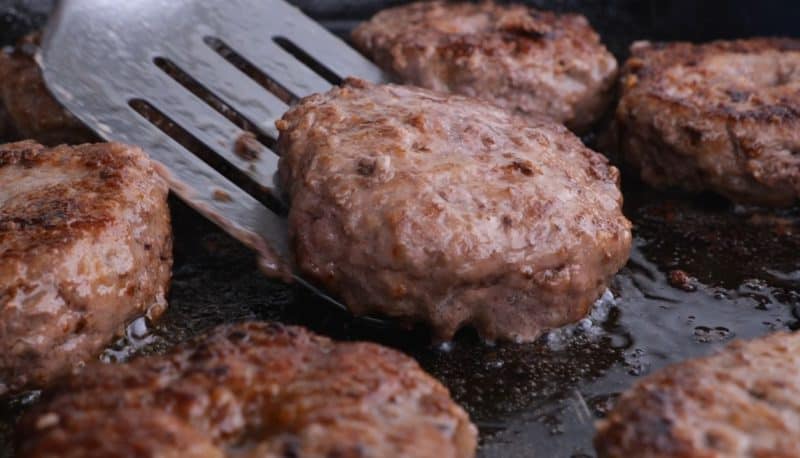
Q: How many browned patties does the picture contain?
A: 7